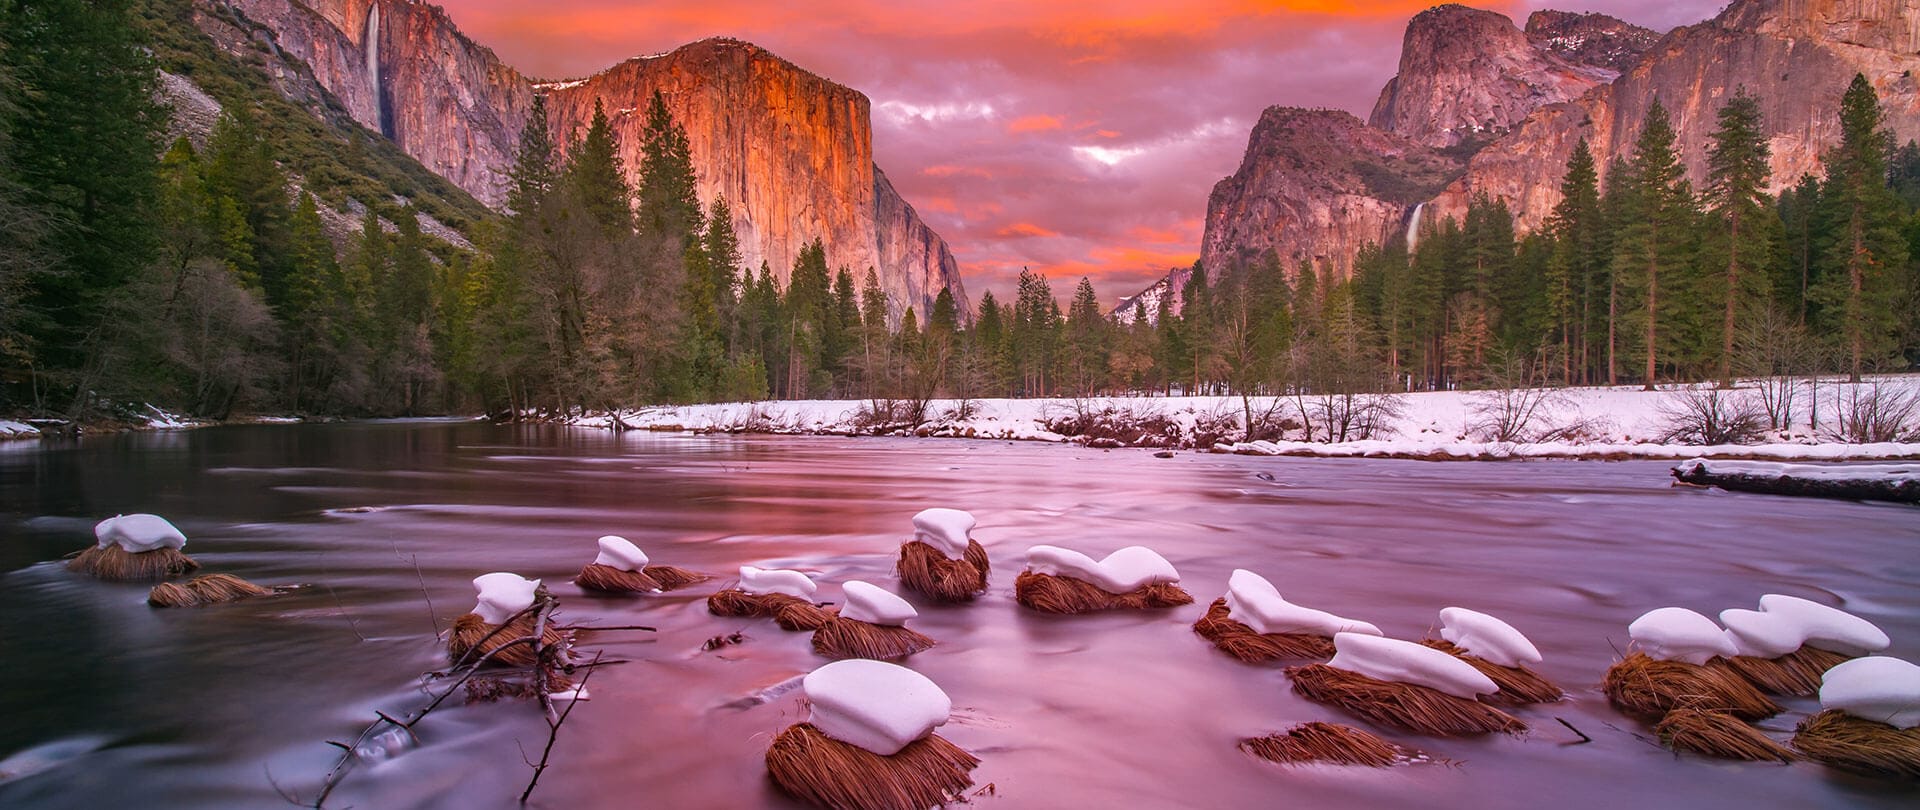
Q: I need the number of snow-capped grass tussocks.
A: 14